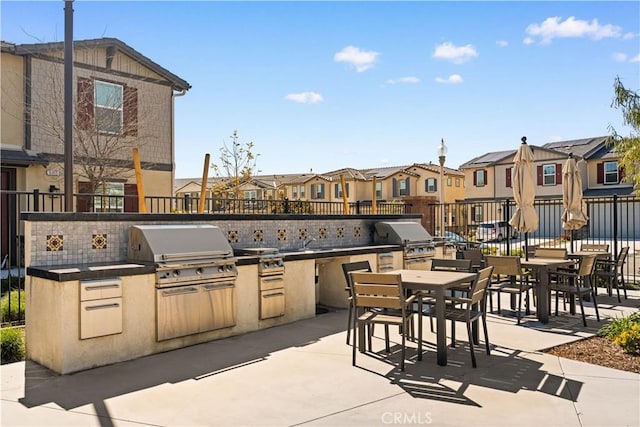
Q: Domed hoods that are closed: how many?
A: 2